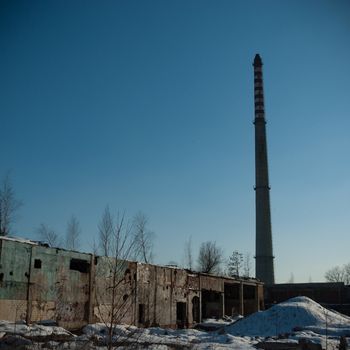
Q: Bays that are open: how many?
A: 3